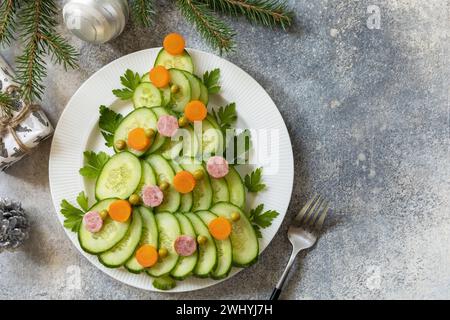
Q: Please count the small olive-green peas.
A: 11